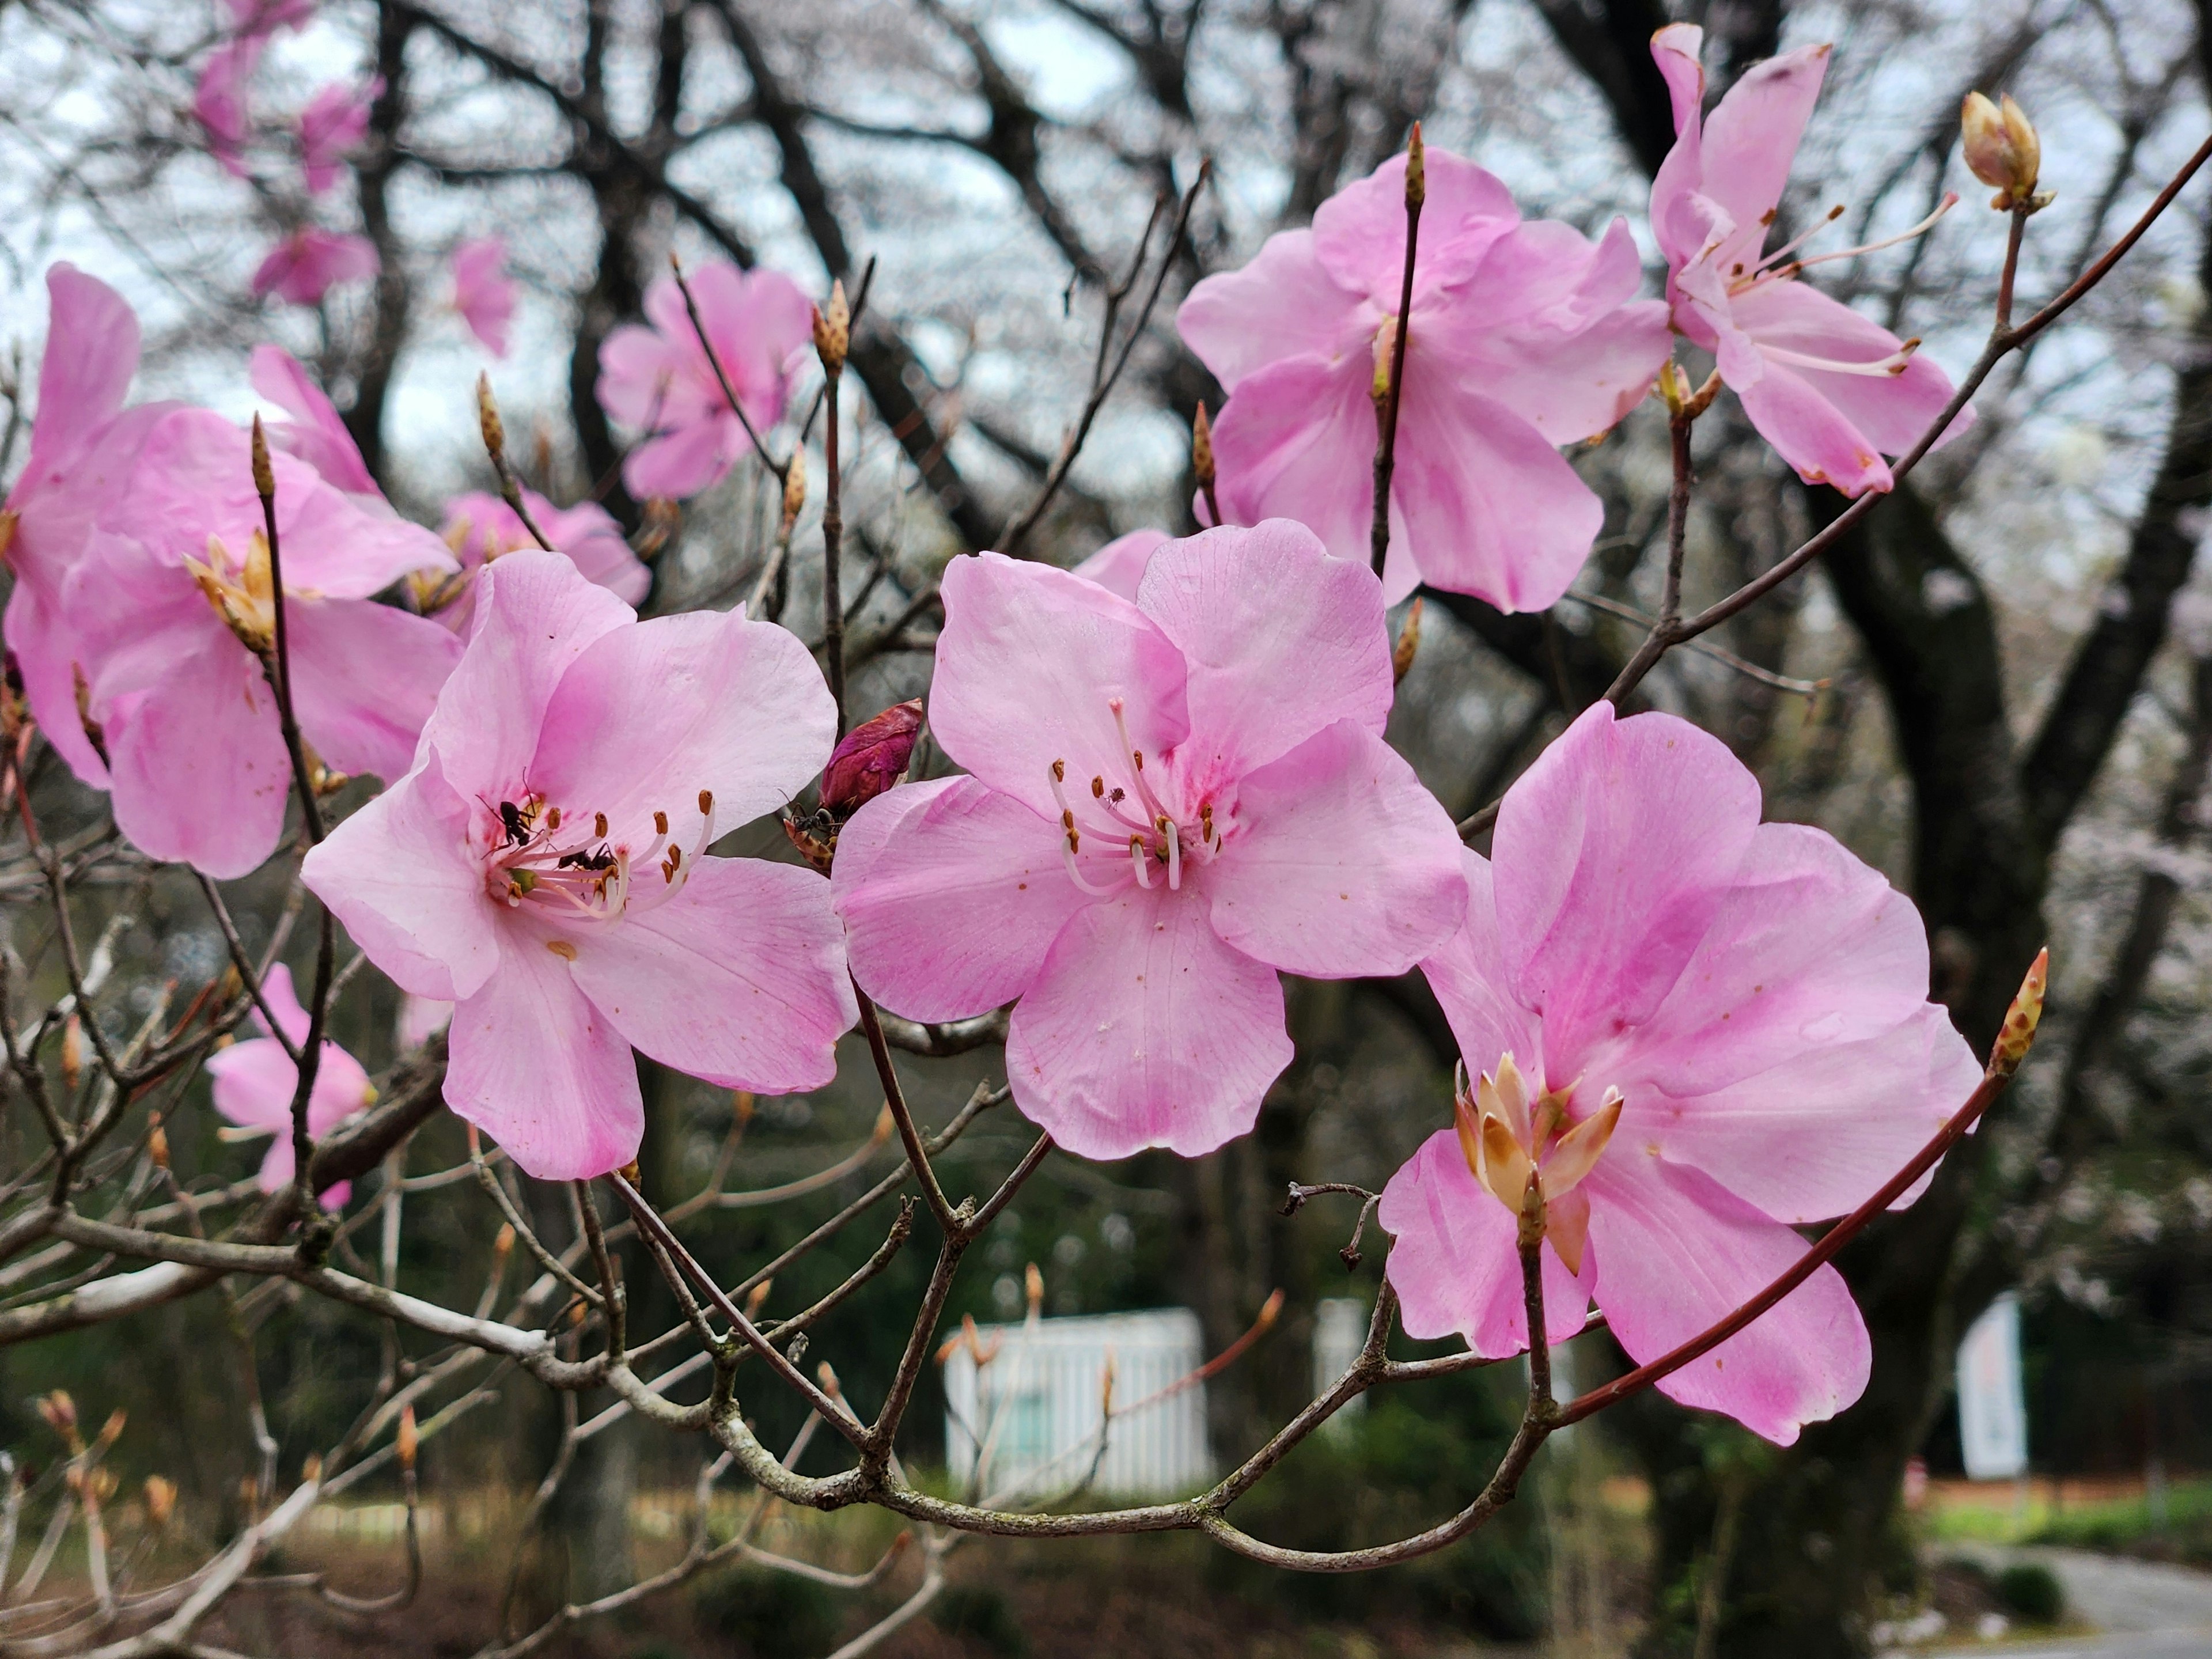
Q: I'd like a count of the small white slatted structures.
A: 1